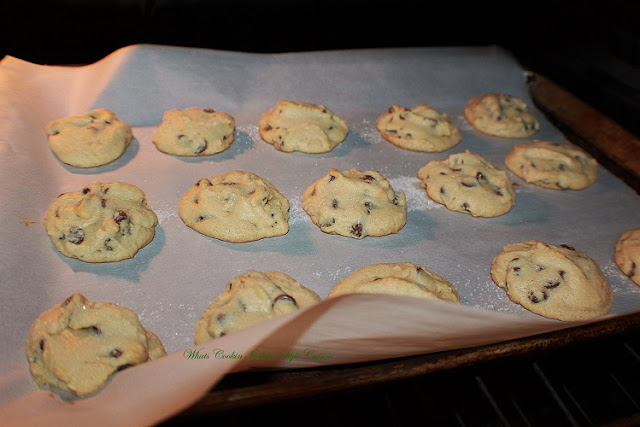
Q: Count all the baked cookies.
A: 15